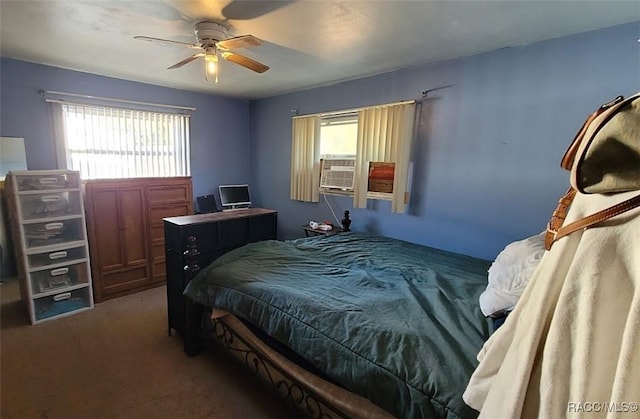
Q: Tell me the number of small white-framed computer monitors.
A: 1